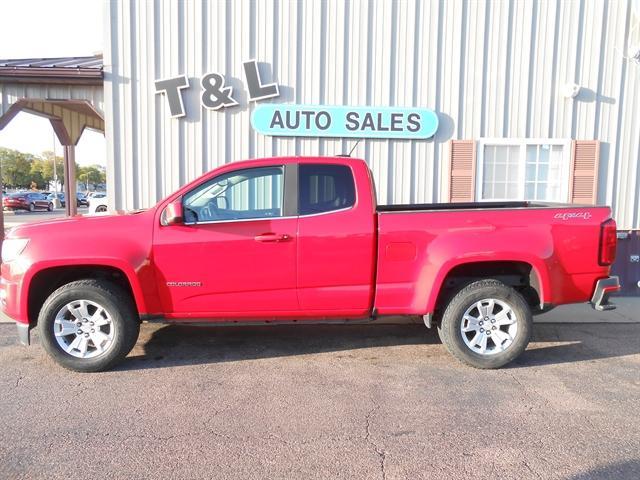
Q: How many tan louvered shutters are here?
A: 2